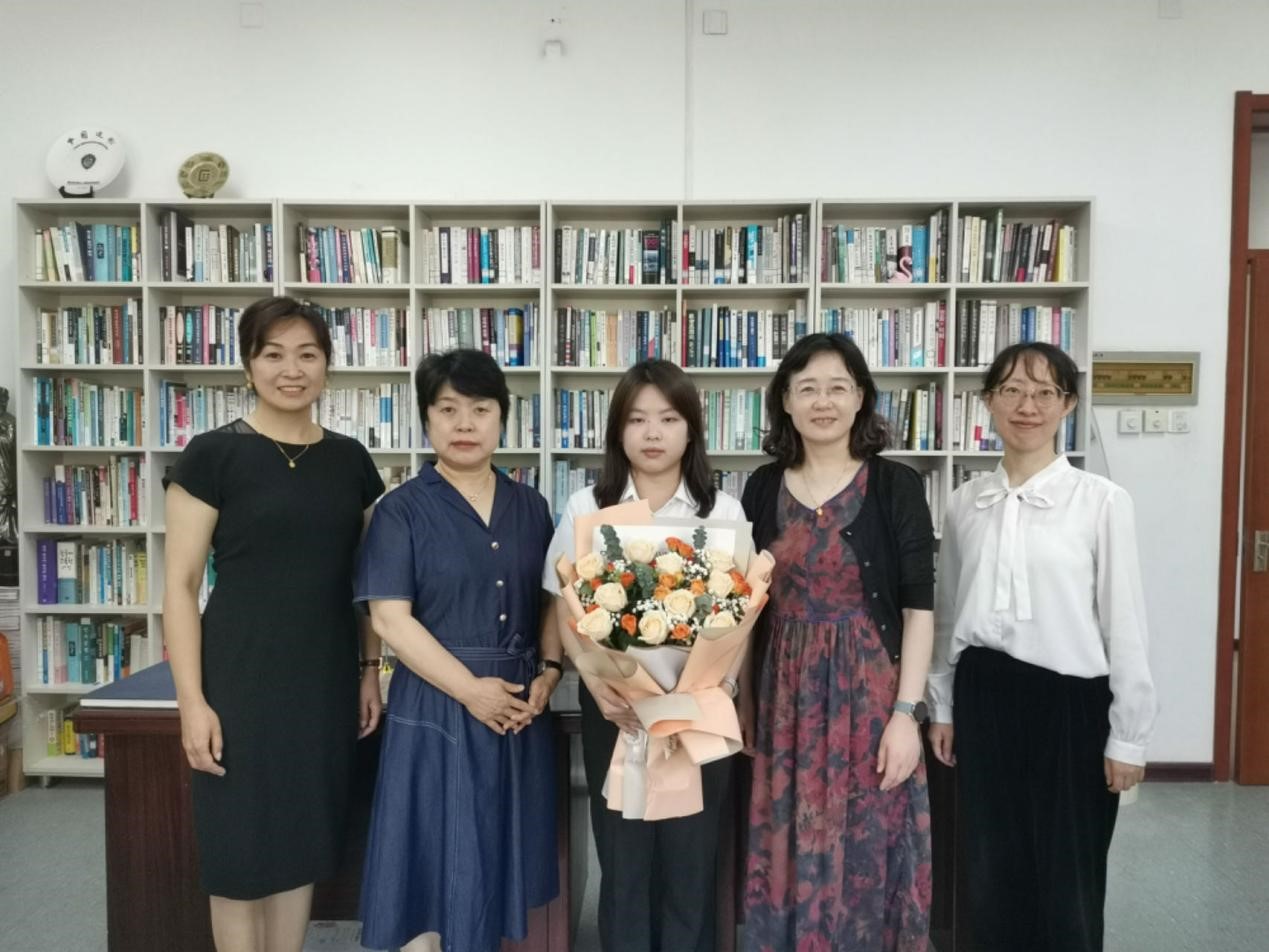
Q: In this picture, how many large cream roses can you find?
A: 10